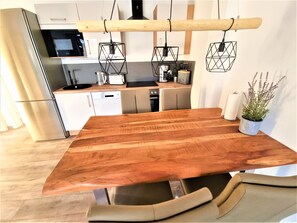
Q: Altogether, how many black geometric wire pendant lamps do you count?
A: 3